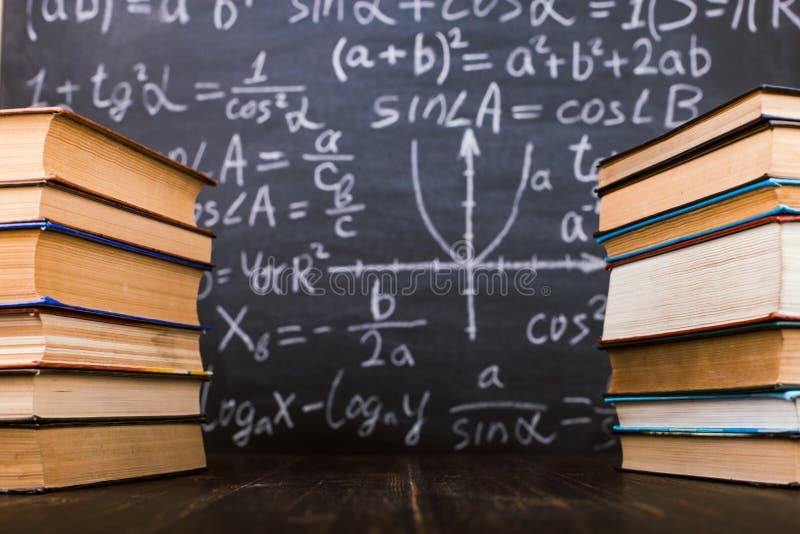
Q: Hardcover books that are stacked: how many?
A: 13